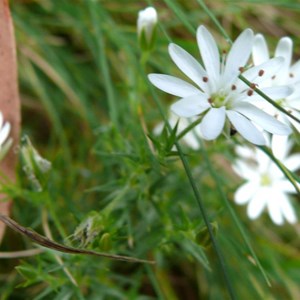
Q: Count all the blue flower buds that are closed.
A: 0